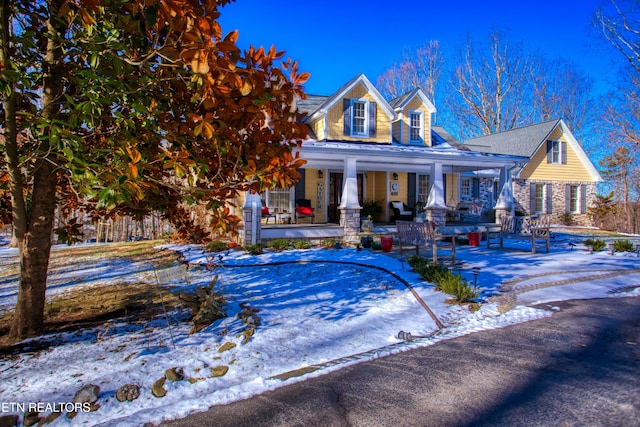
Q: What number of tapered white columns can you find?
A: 4